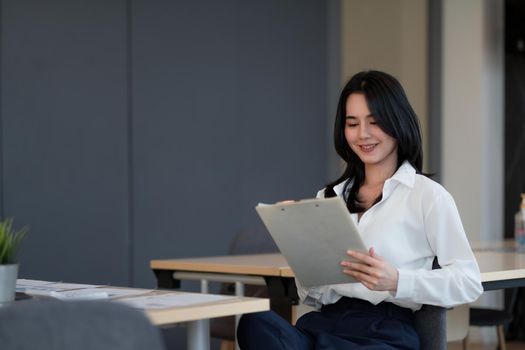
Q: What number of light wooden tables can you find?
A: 2